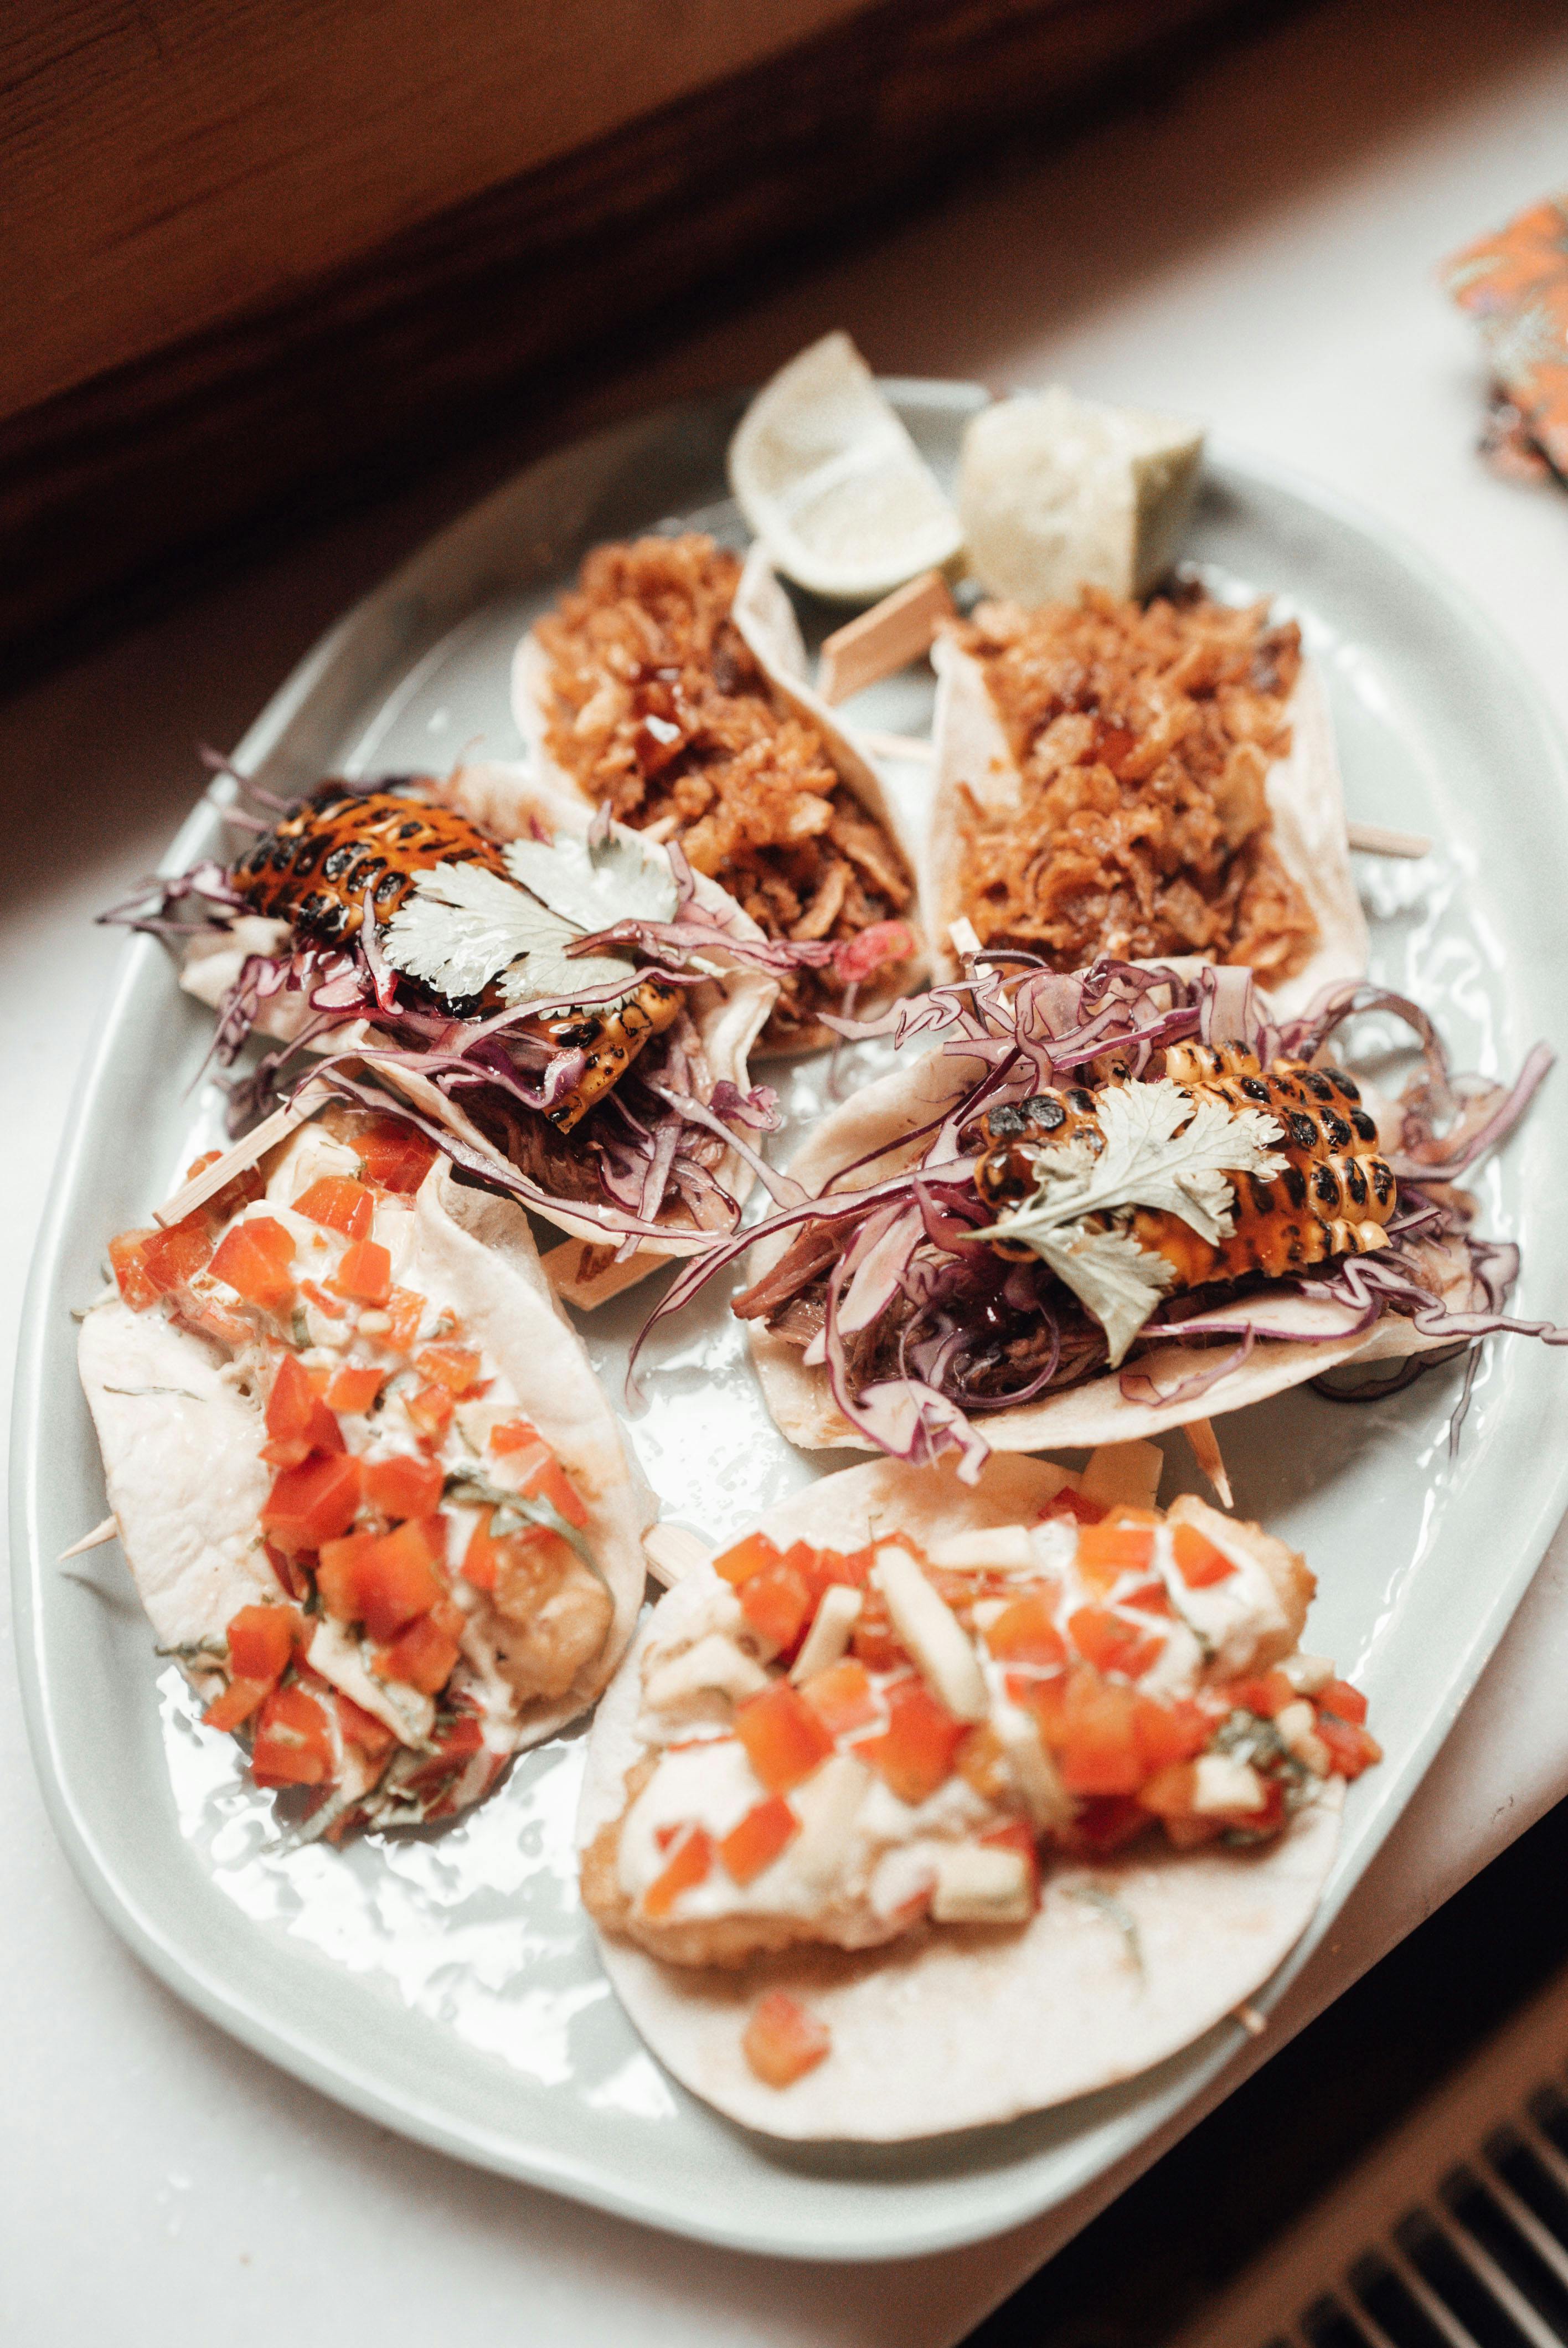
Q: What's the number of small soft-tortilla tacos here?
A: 6